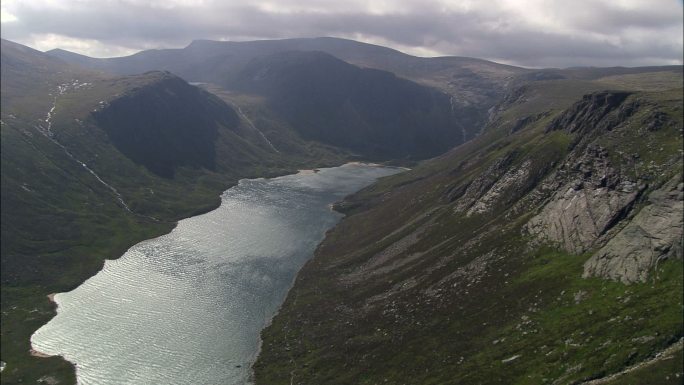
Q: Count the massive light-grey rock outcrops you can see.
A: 2